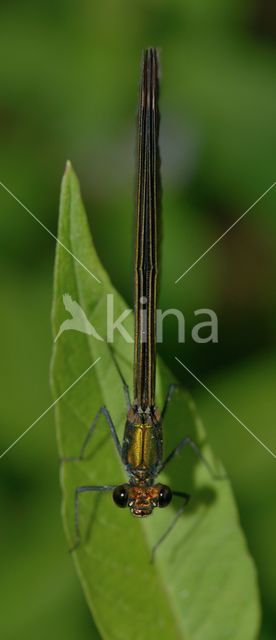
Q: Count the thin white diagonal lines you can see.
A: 4